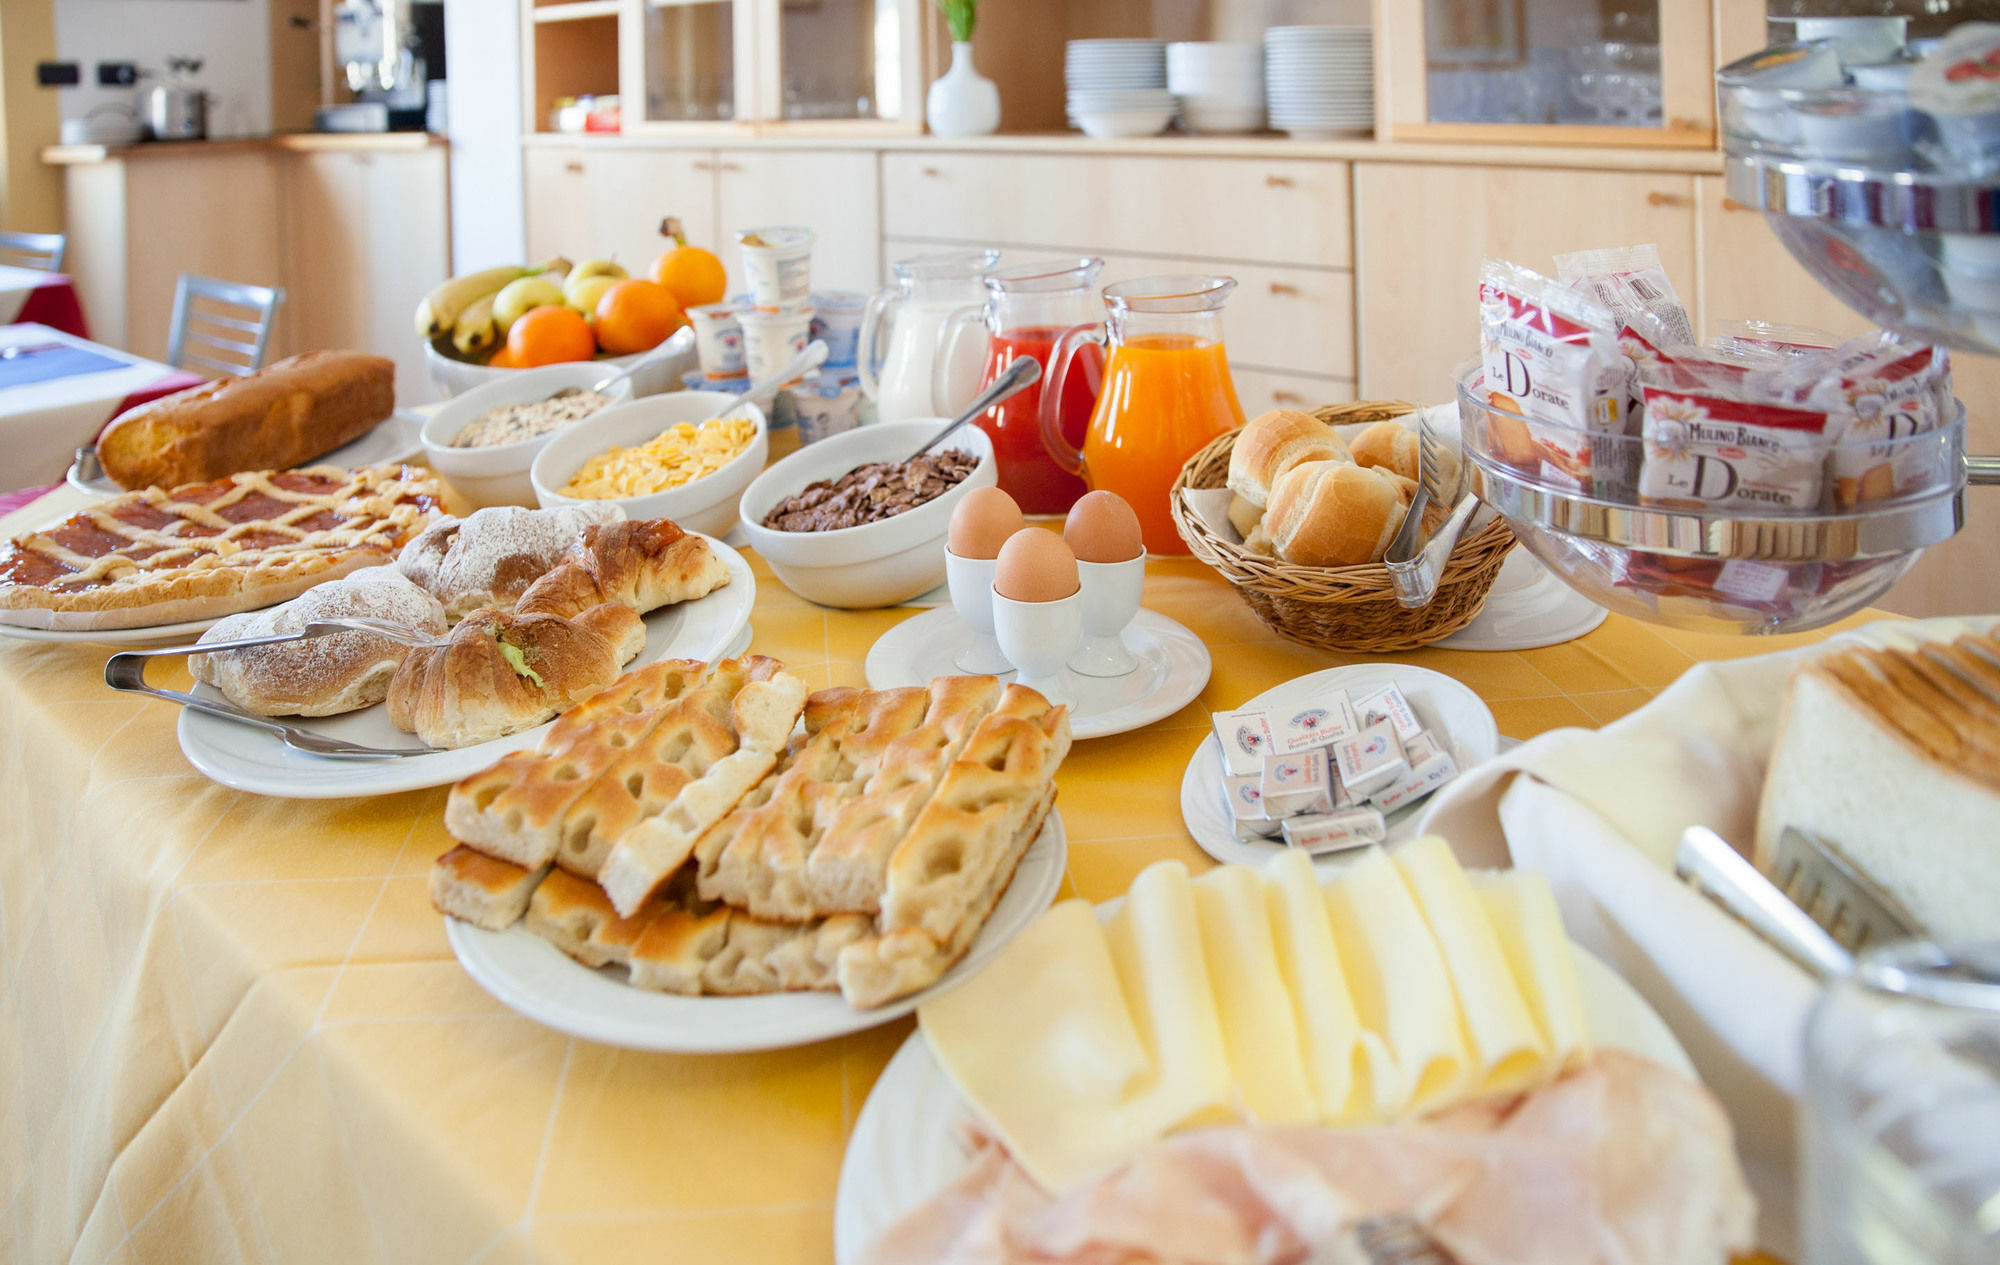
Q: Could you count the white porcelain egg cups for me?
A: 3